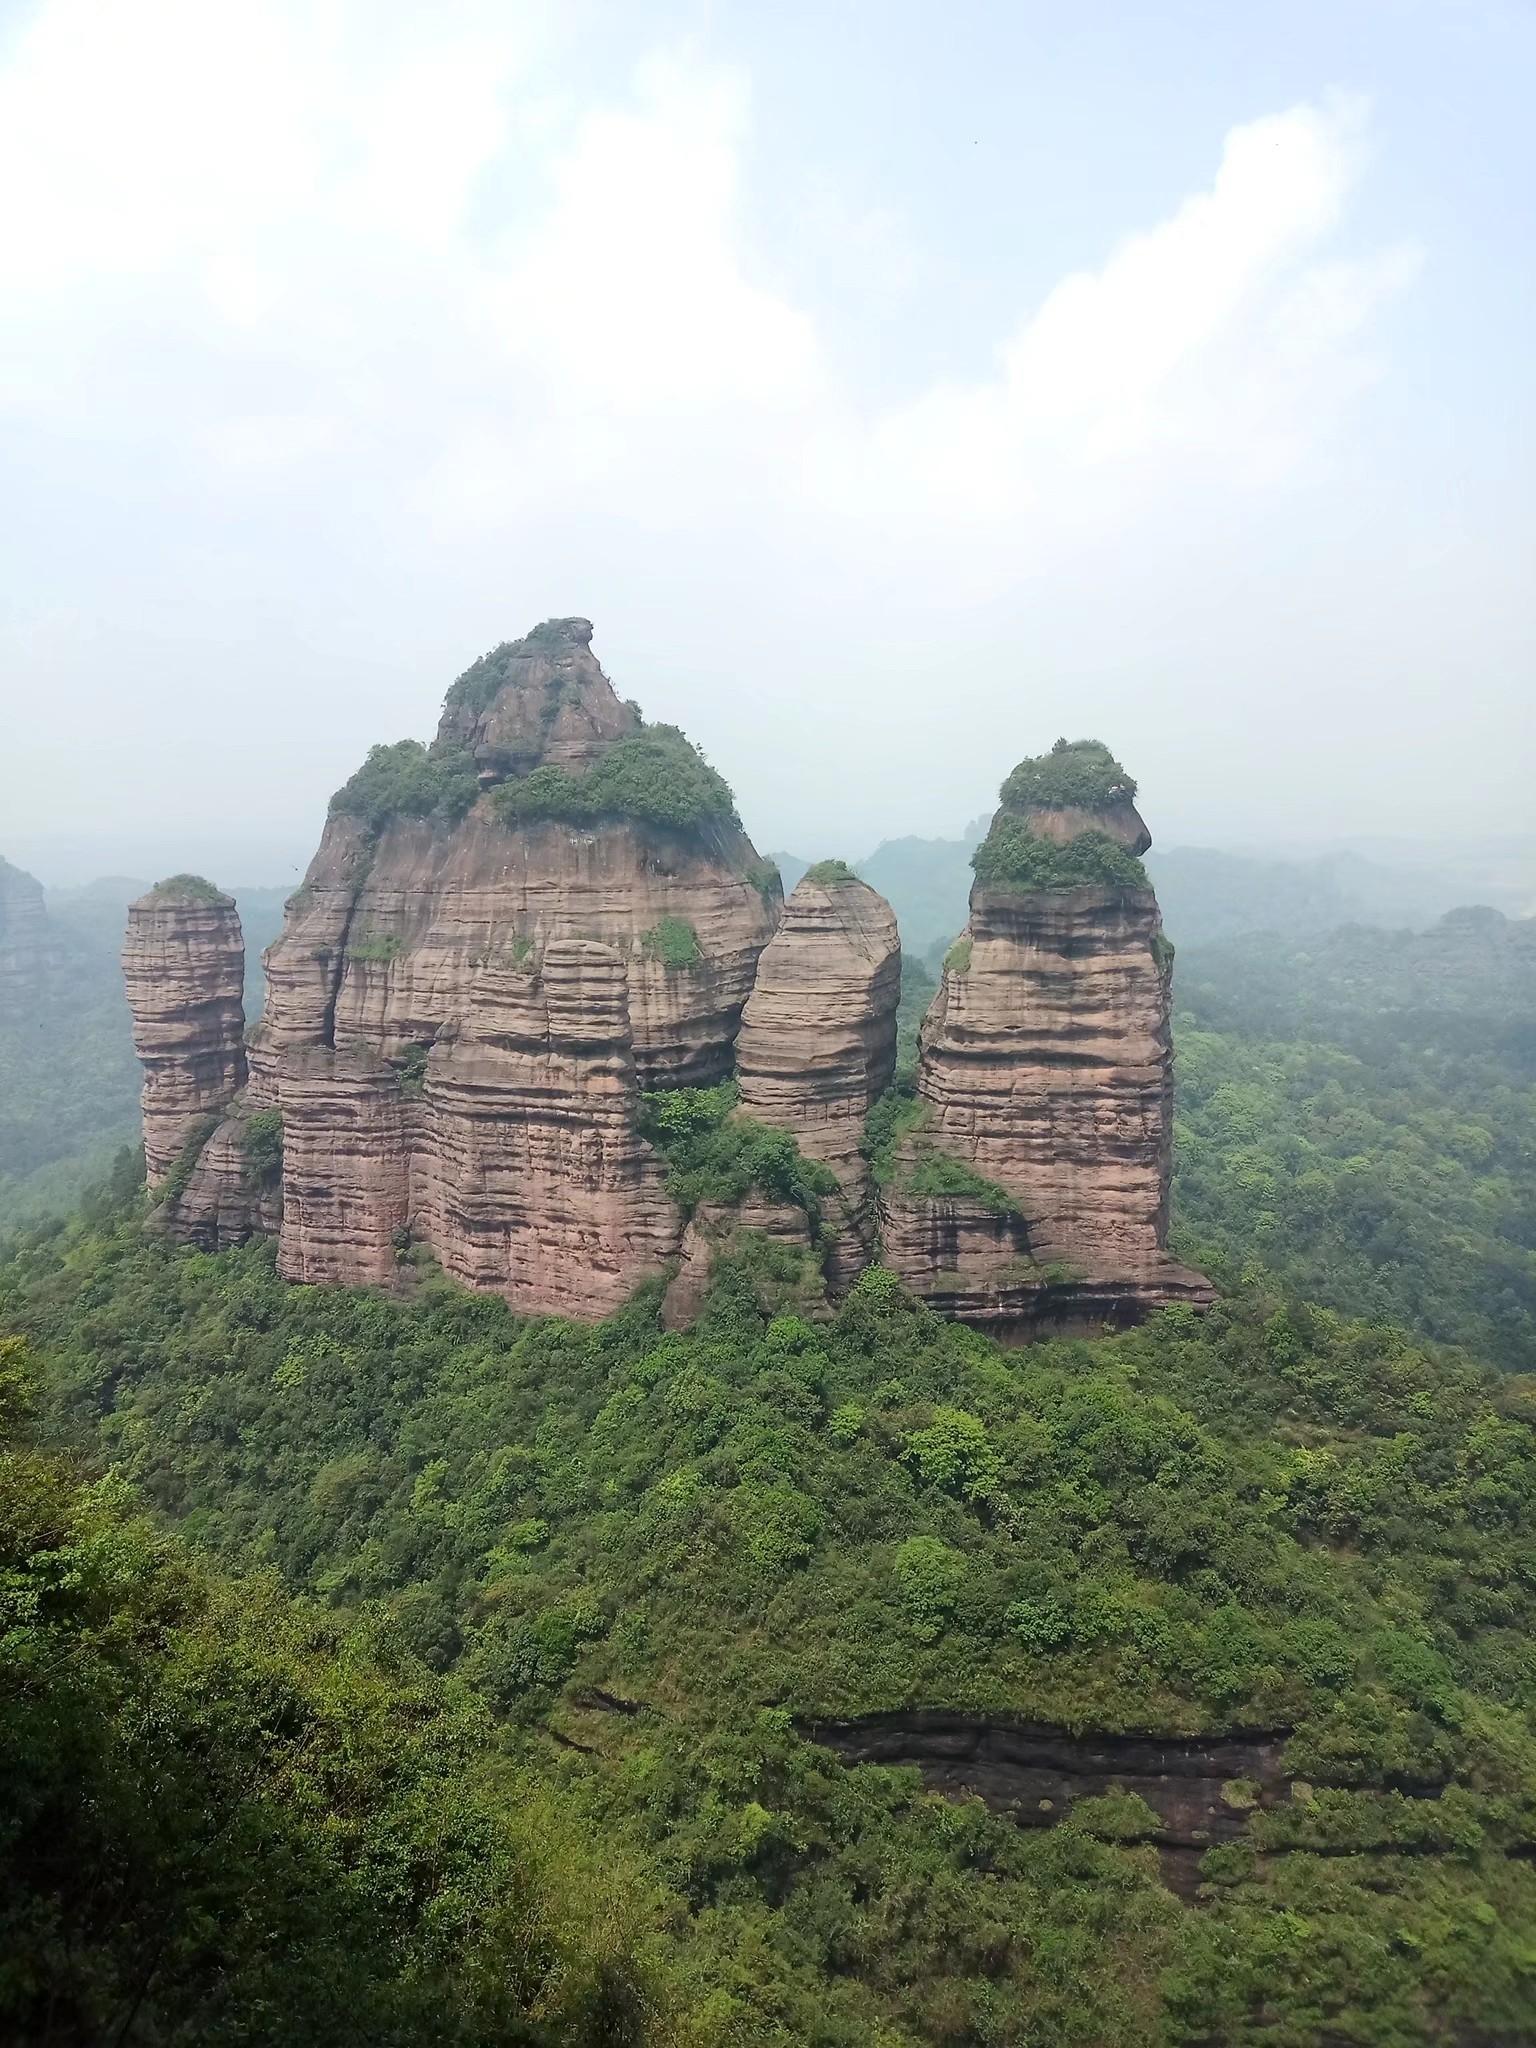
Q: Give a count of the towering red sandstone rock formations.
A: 4